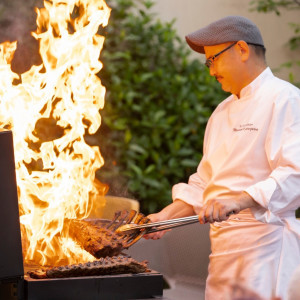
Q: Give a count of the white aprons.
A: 1